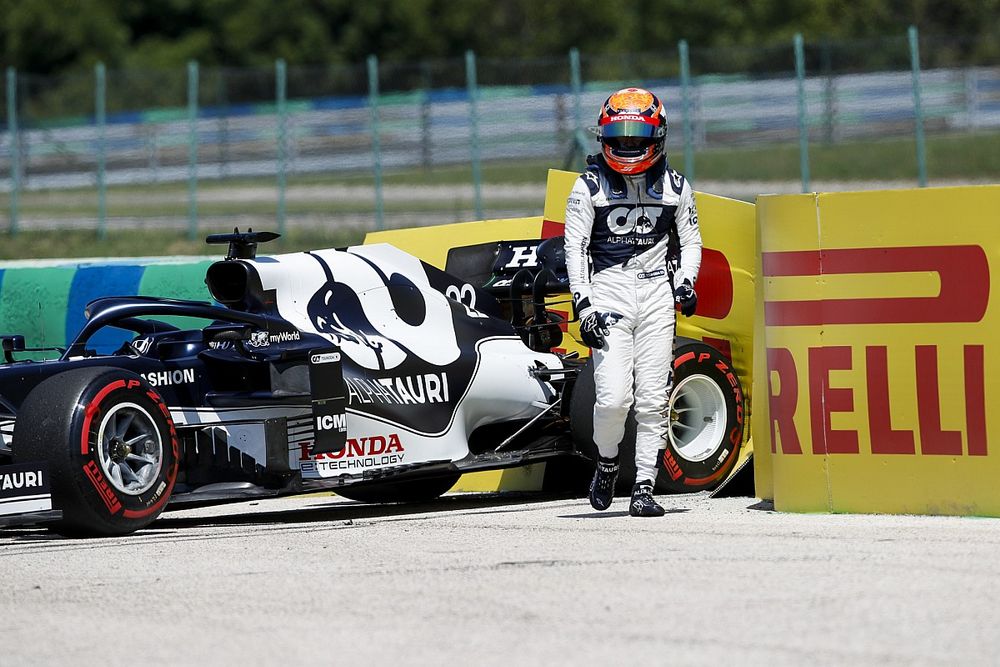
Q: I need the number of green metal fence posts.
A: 10